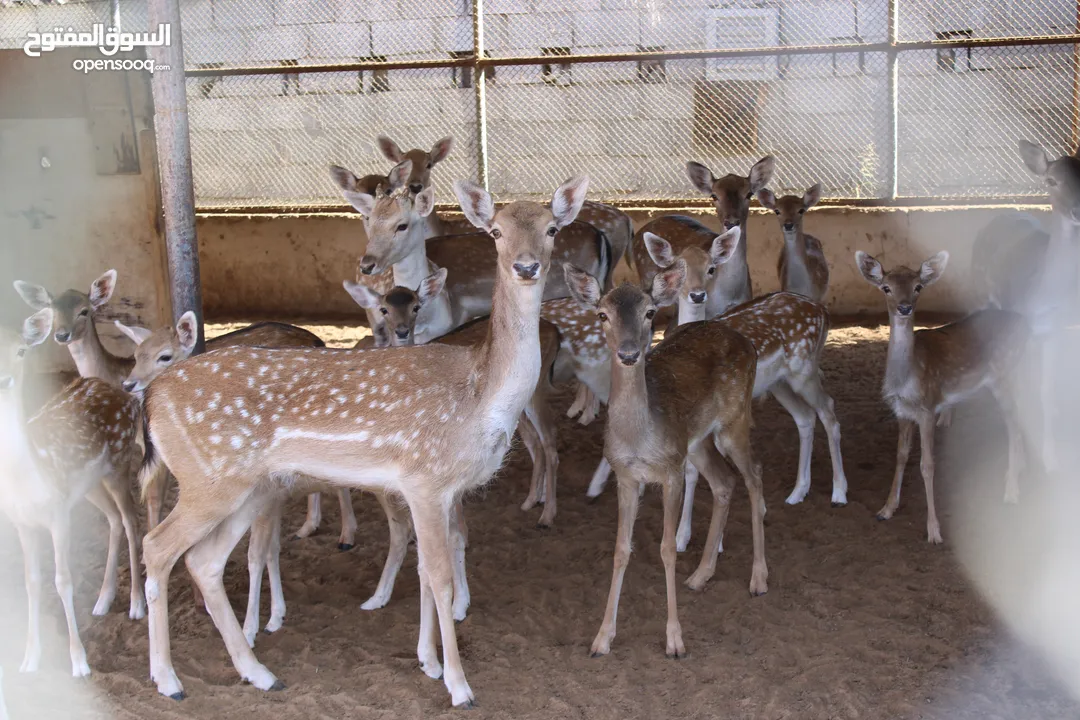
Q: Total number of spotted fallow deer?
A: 14